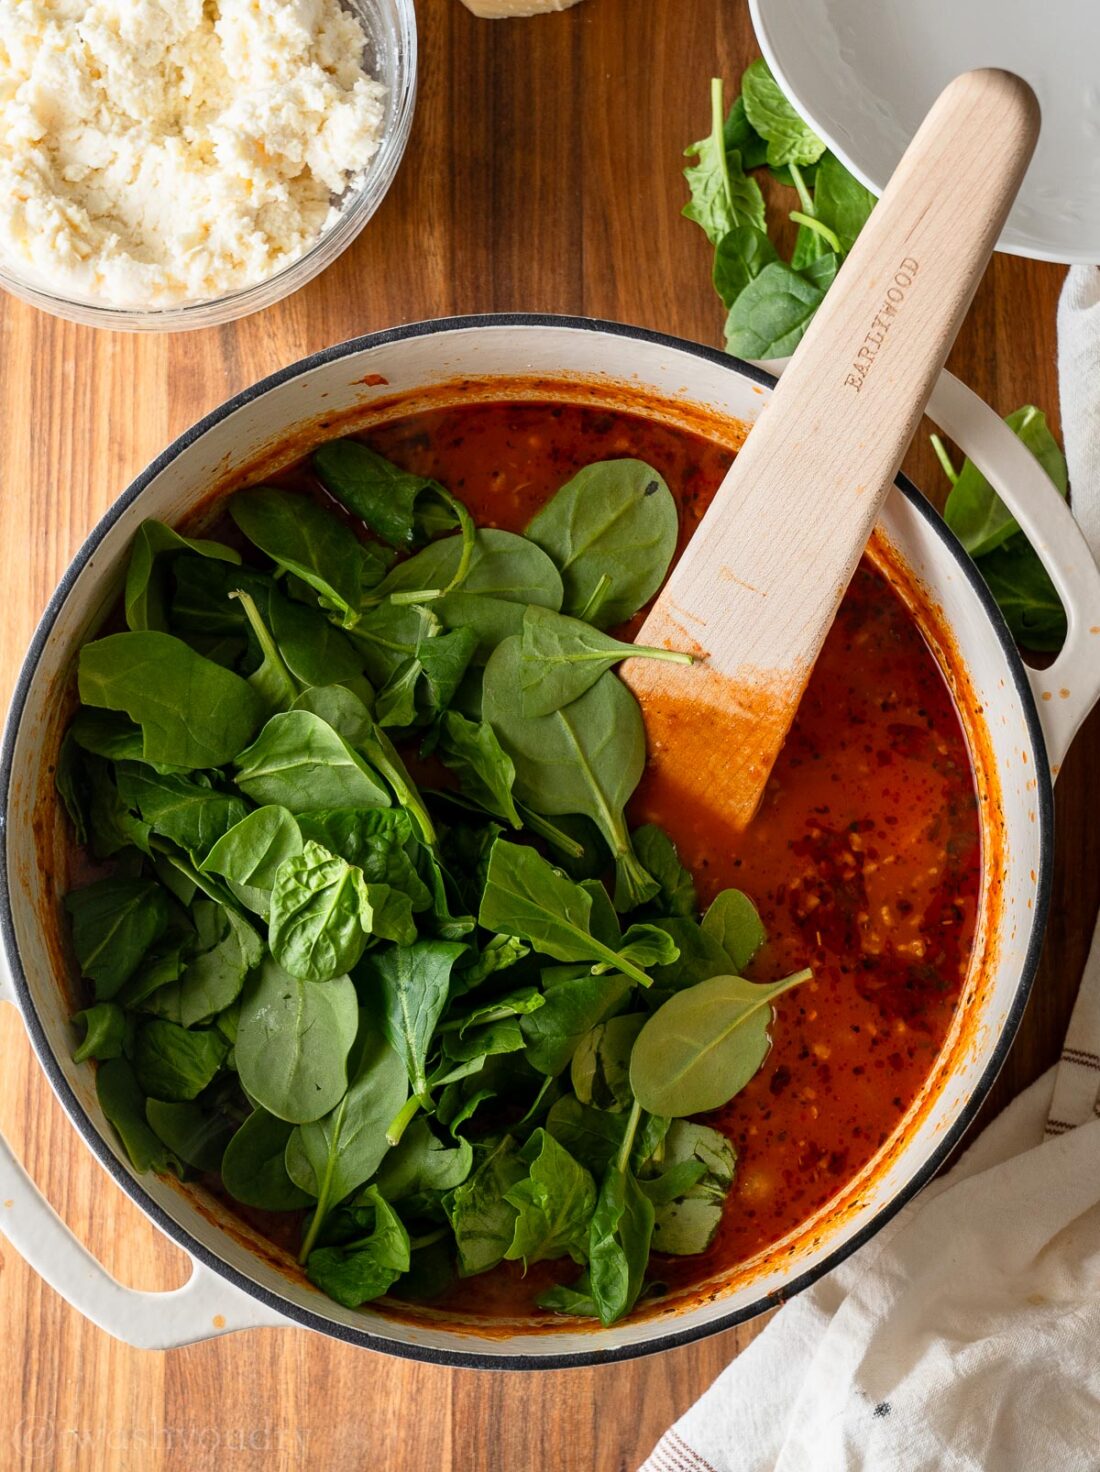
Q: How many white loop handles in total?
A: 2